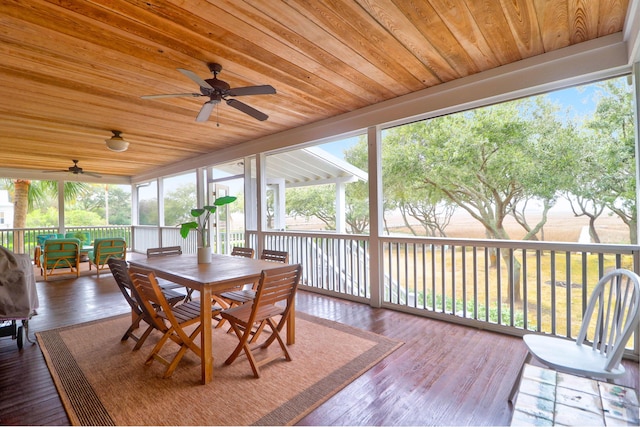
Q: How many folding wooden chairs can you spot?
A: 6